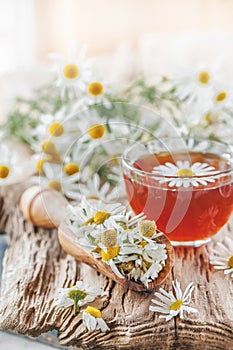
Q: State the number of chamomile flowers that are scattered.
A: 4